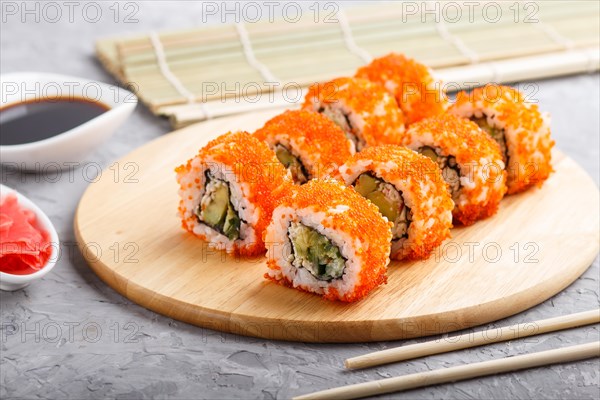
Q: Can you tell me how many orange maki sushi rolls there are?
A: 8